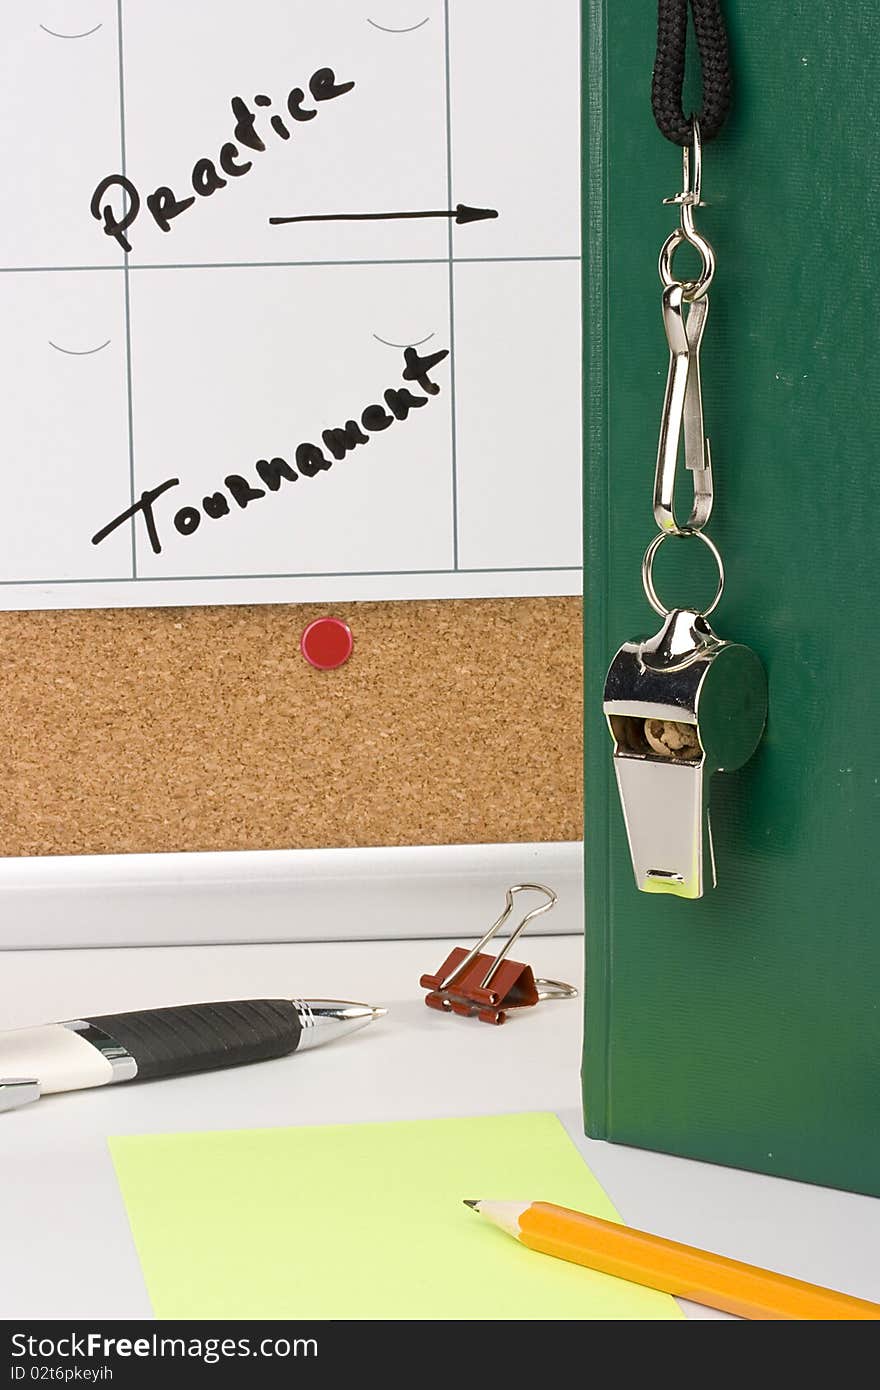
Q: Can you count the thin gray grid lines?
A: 4